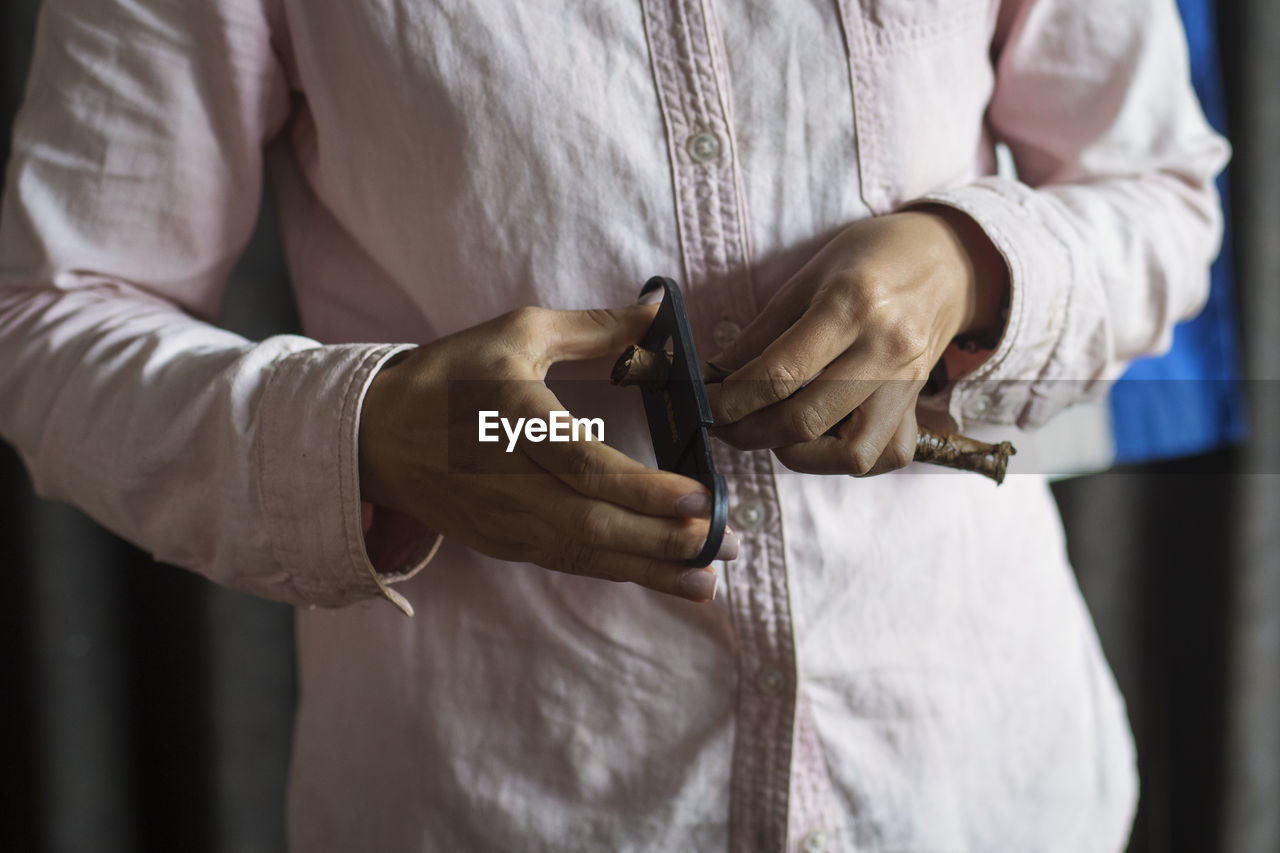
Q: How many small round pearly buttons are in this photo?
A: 6